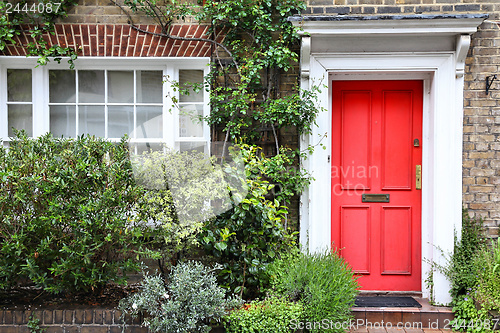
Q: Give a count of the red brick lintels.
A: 1